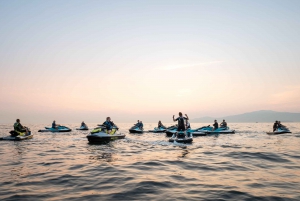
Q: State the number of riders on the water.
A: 13